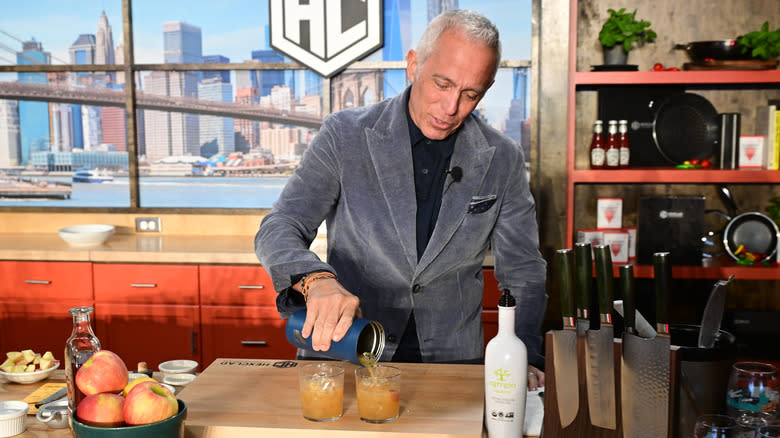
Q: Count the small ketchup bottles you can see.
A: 3